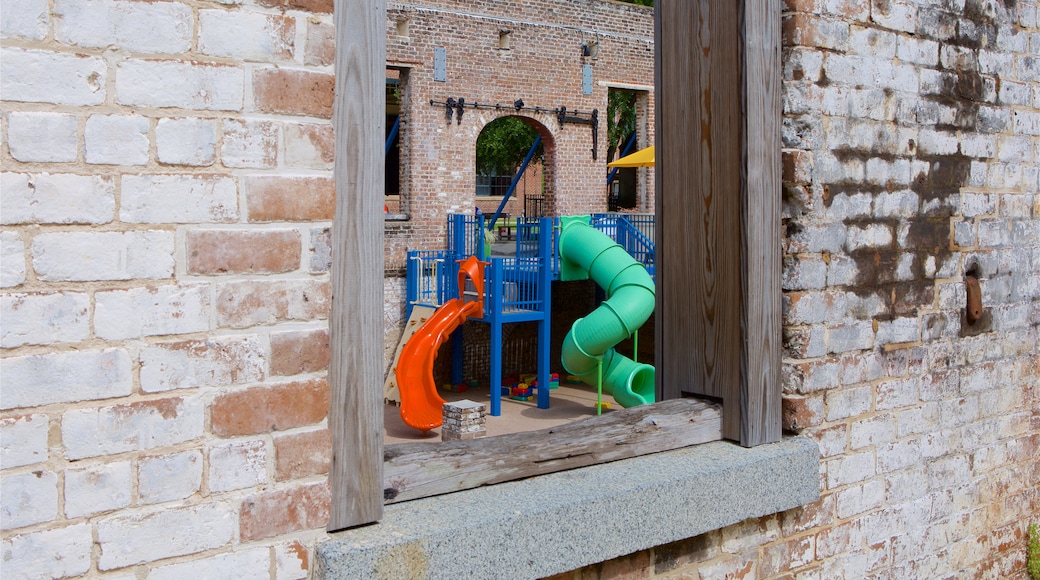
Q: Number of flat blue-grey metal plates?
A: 2